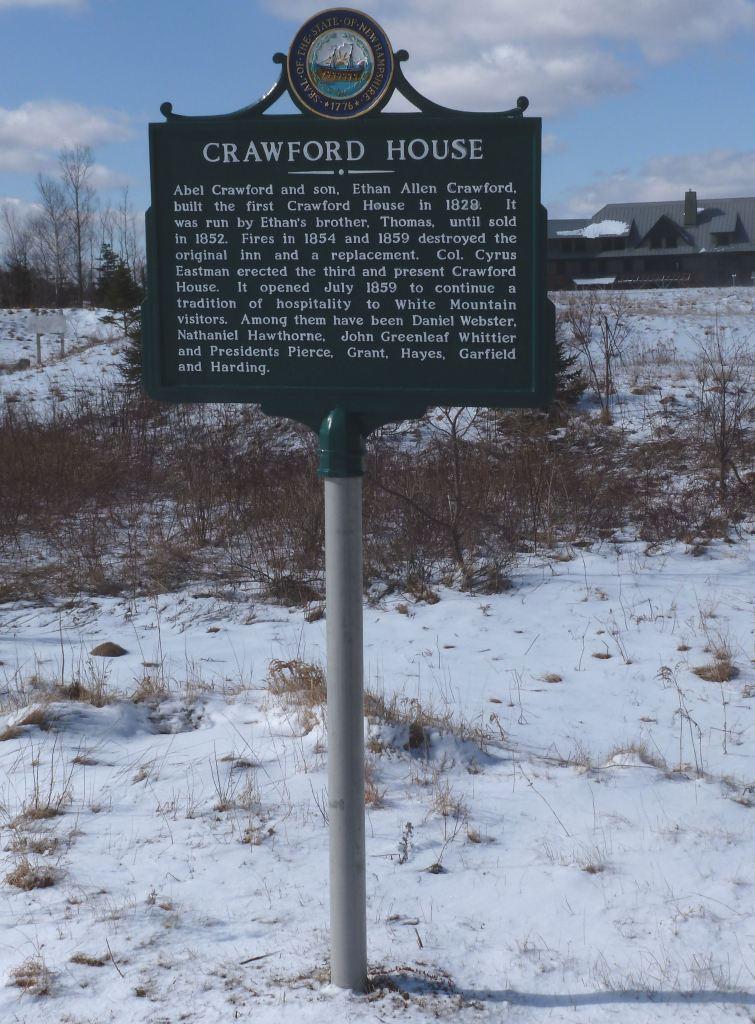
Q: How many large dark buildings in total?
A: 1